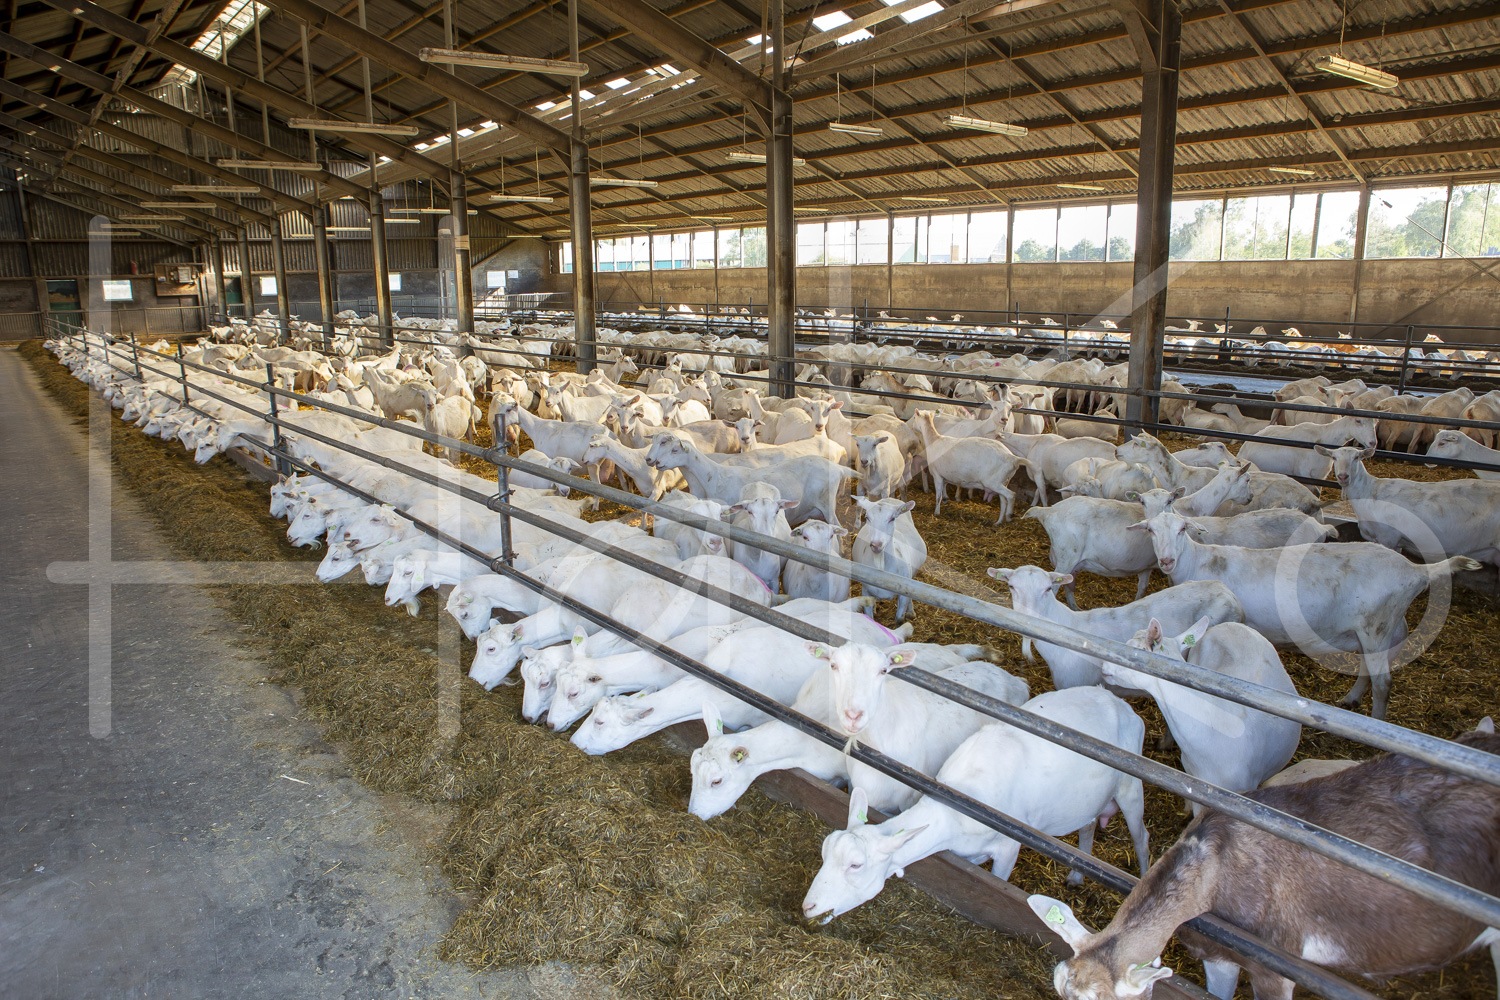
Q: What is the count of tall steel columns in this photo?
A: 9